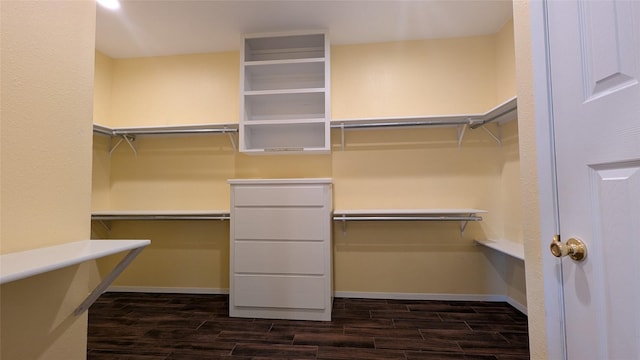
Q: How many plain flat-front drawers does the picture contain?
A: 4